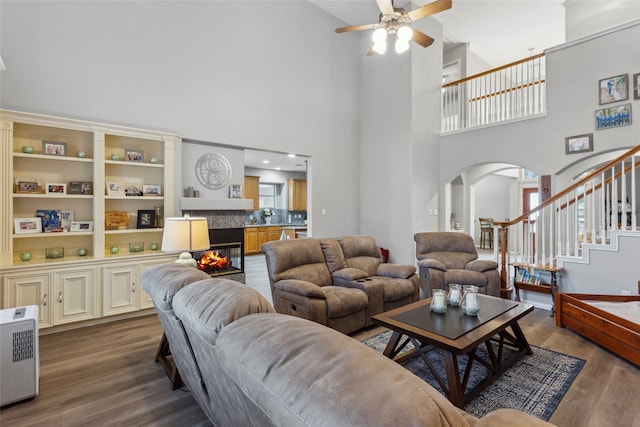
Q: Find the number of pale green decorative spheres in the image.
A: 8